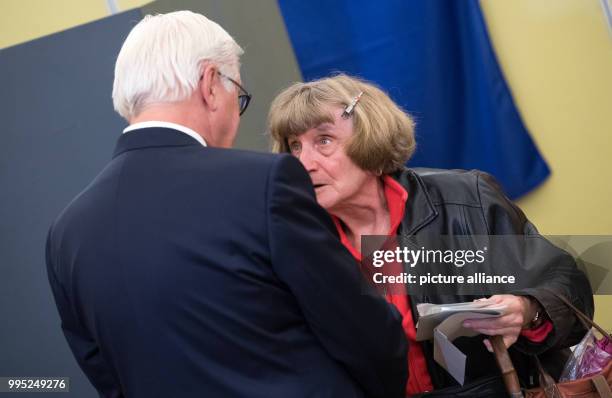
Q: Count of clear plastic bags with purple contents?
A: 1